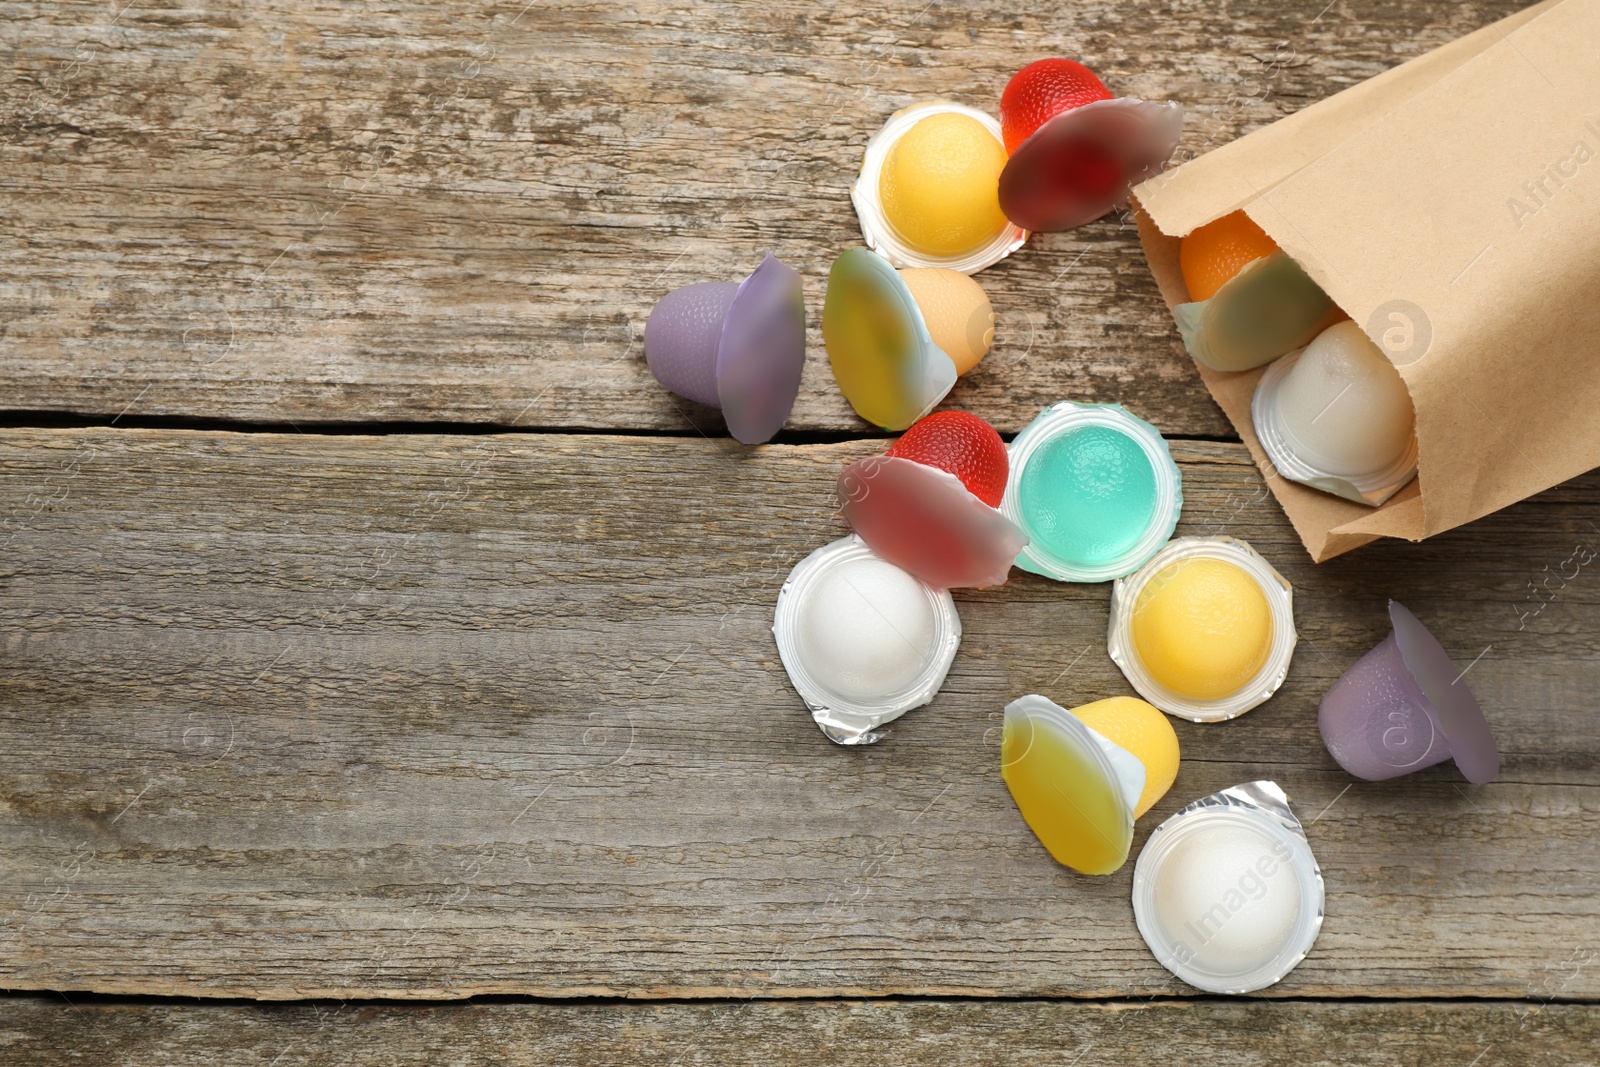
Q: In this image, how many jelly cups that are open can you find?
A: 0